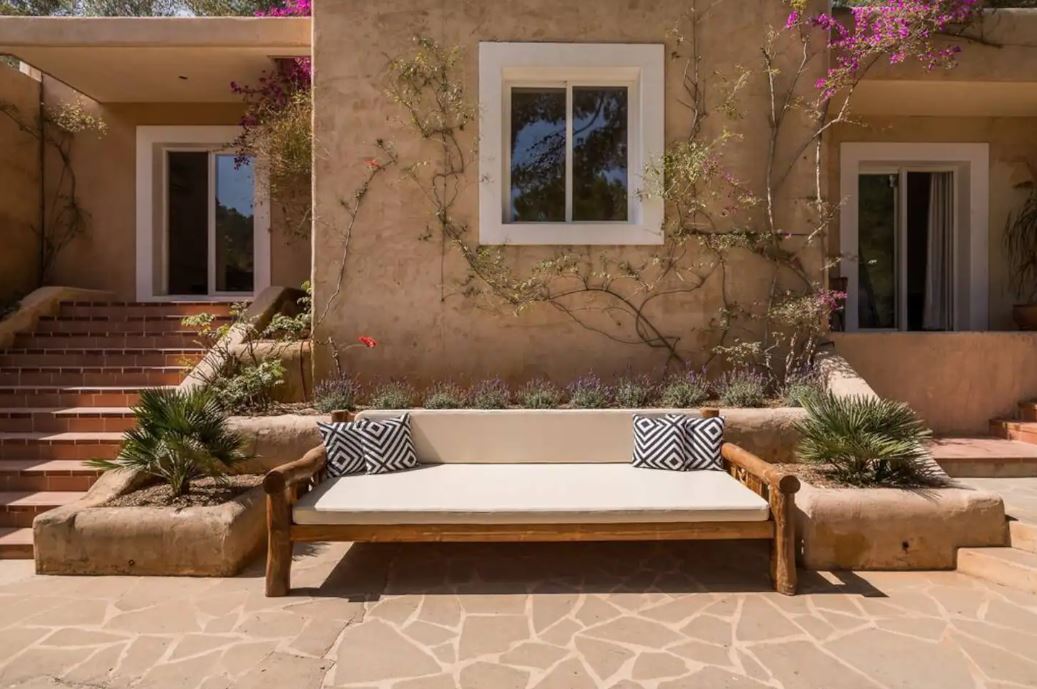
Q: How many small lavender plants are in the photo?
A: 10